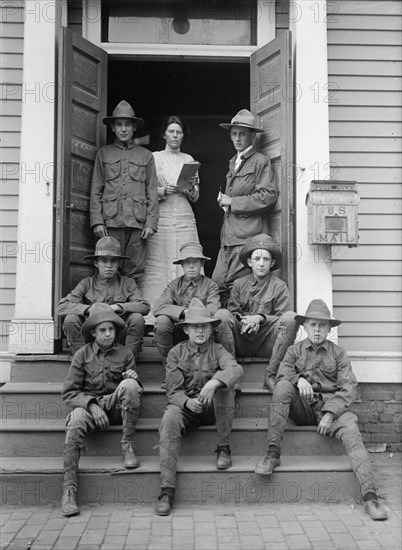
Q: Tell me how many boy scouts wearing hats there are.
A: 8